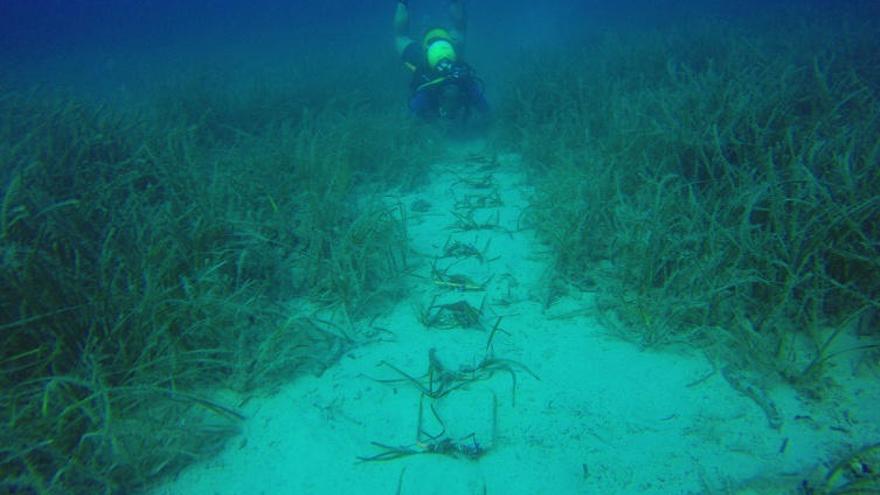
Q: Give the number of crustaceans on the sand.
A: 0